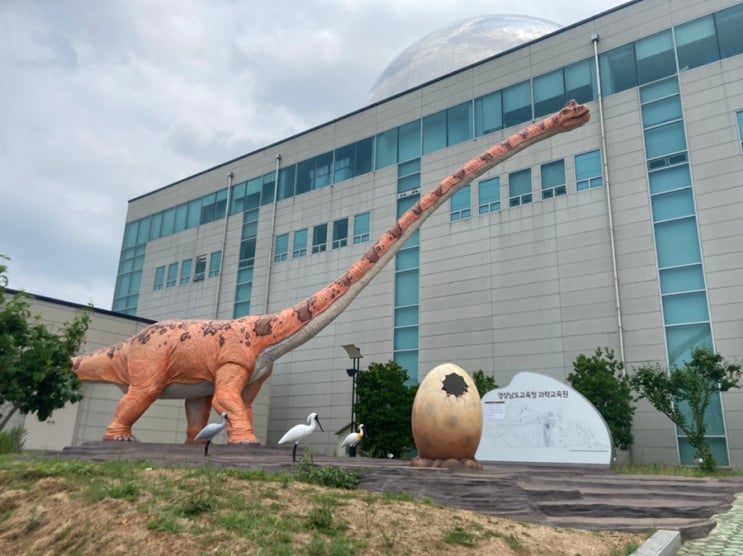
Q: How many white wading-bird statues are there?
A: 3